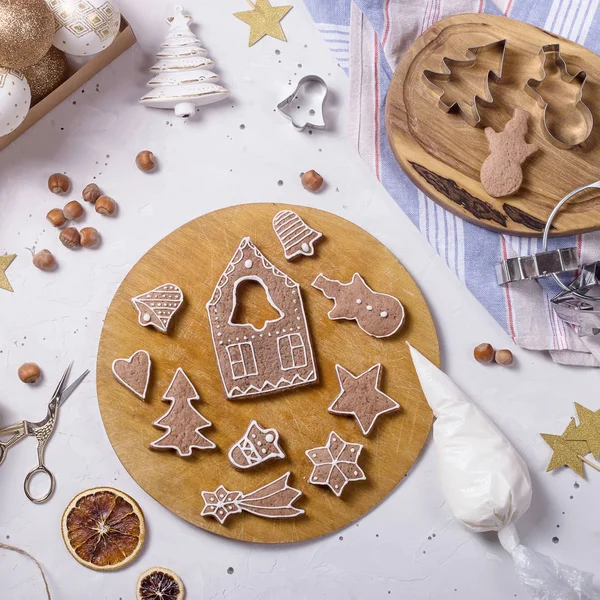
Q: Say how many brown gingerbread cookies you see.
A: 11